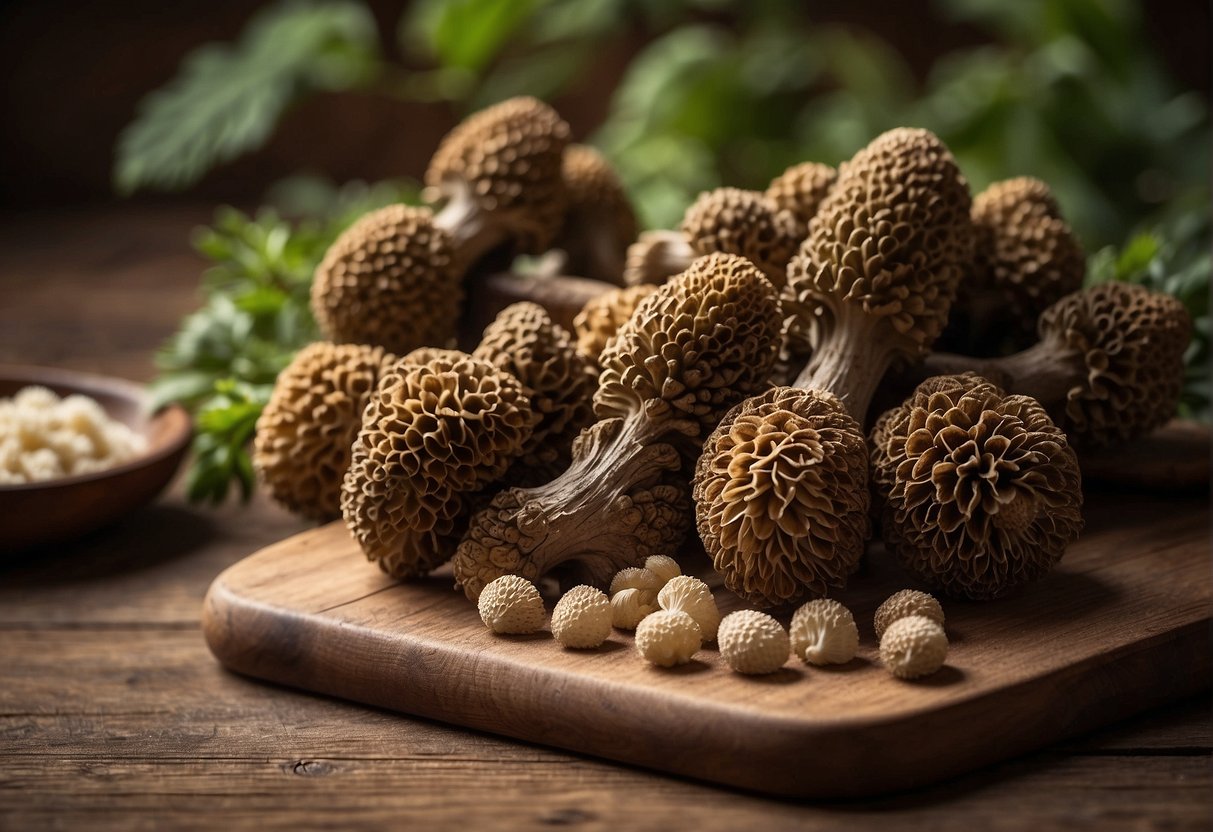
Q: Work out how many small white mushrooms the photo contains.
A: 11